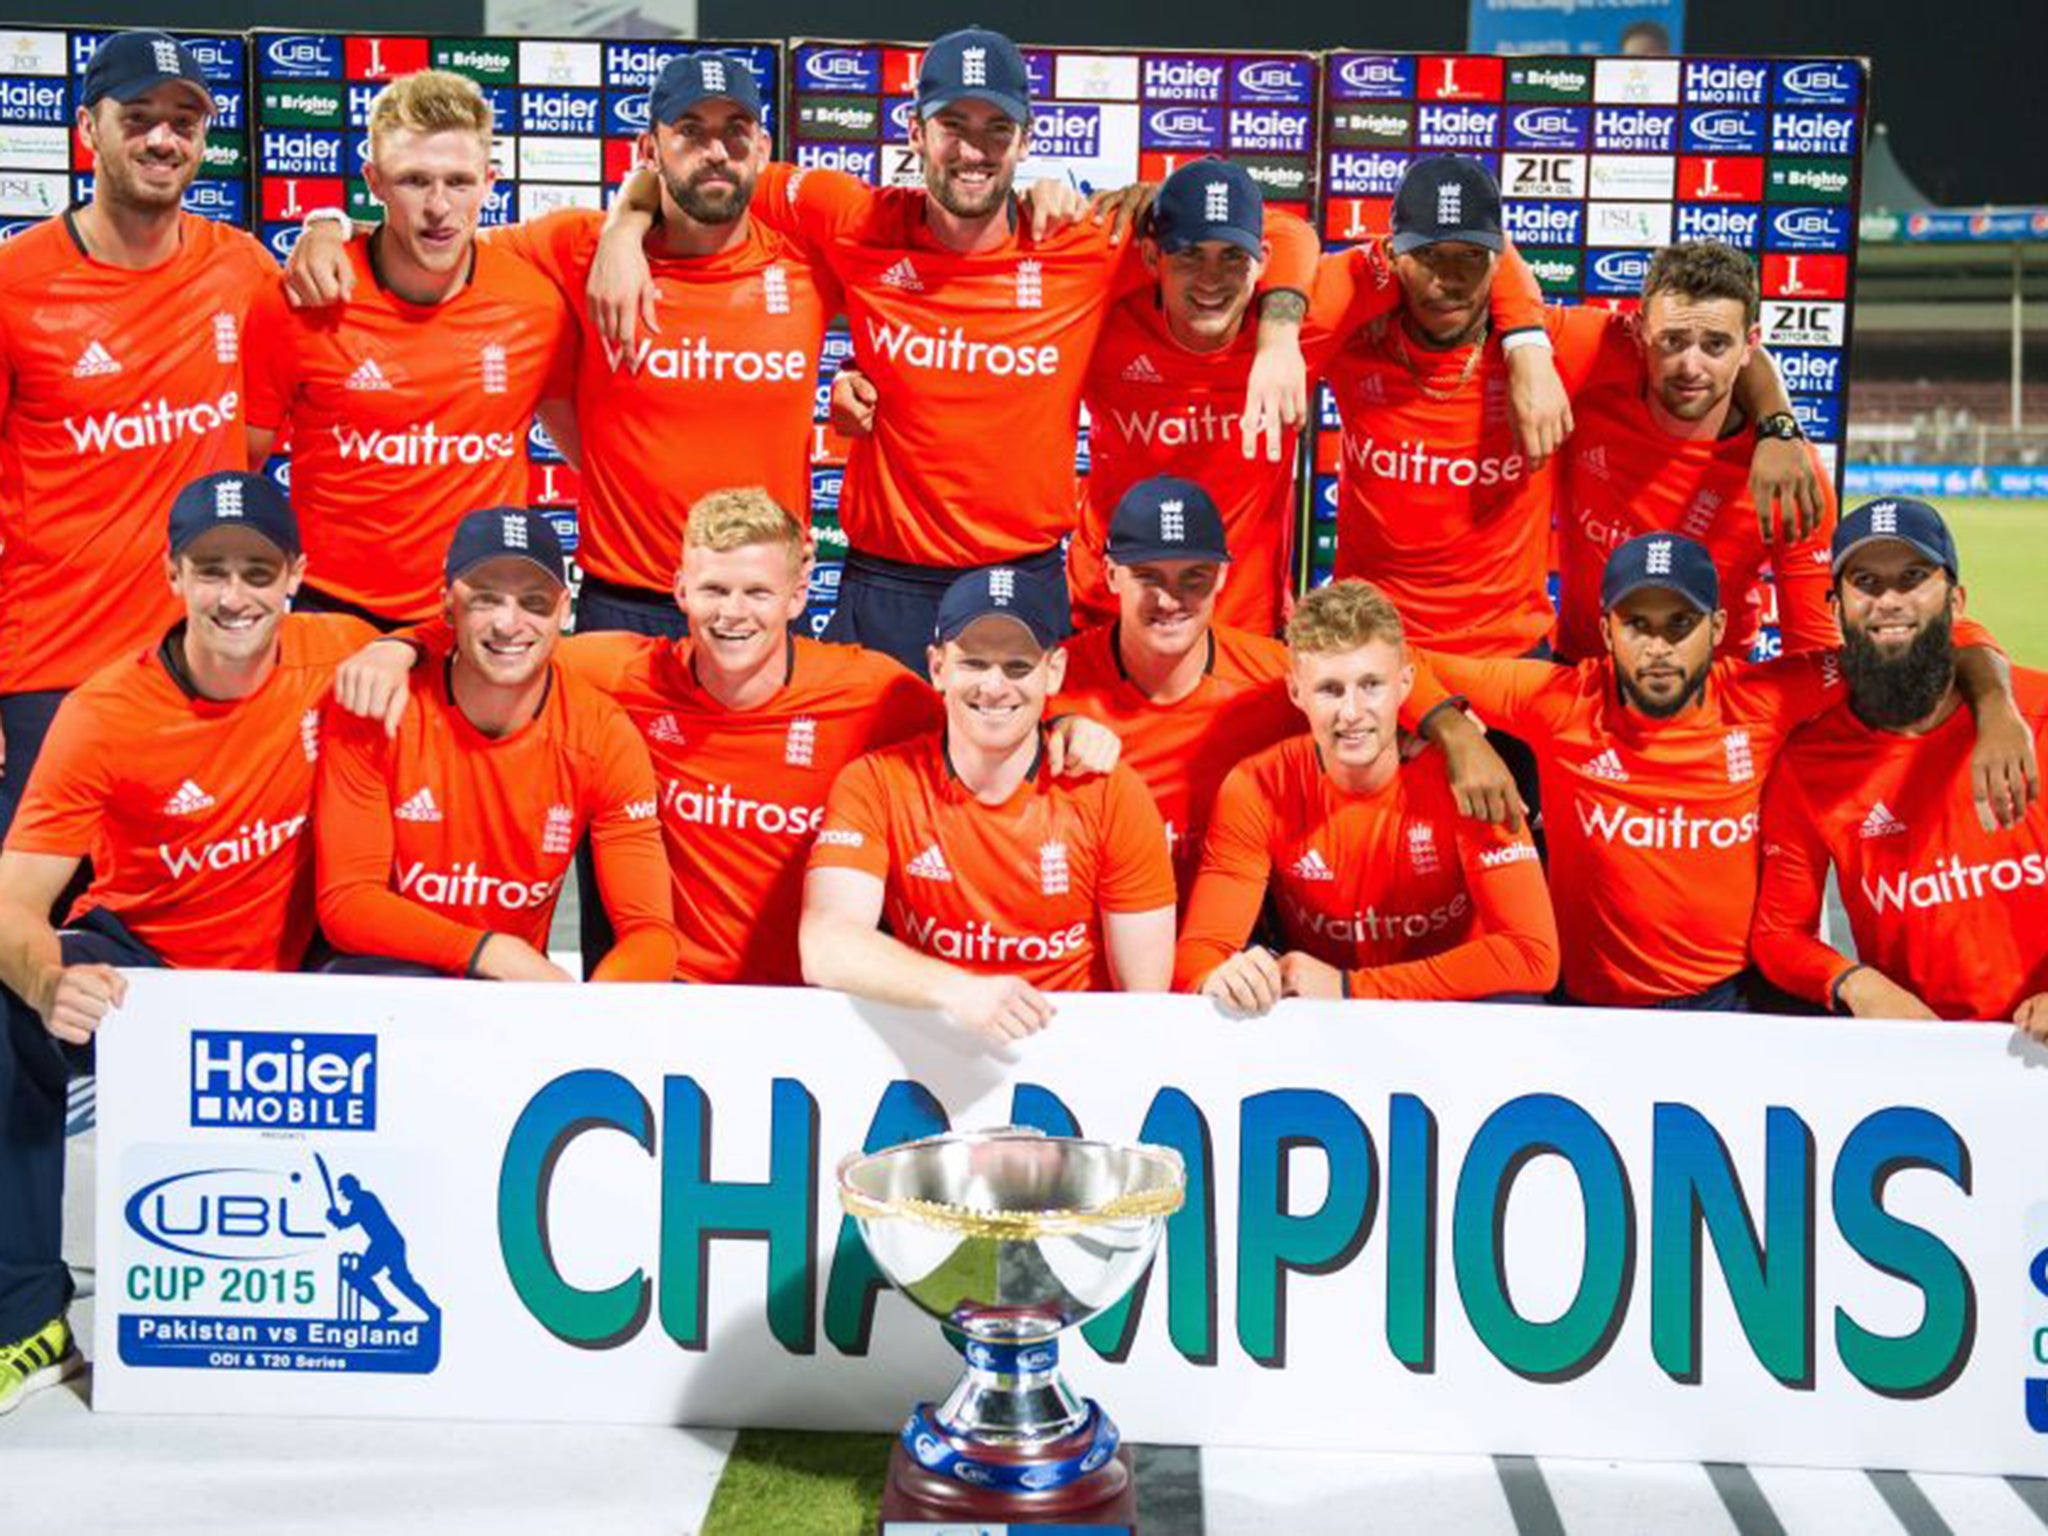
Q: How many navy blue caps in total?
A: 11